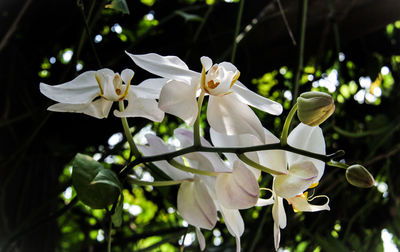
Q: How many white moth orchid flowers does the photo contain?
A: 5